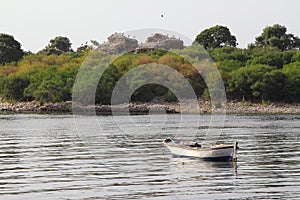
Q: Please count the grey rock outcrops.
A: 2